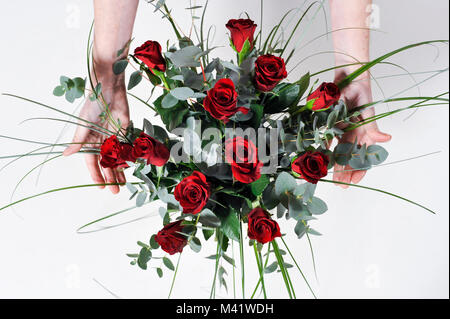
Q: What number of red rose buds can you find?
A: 12